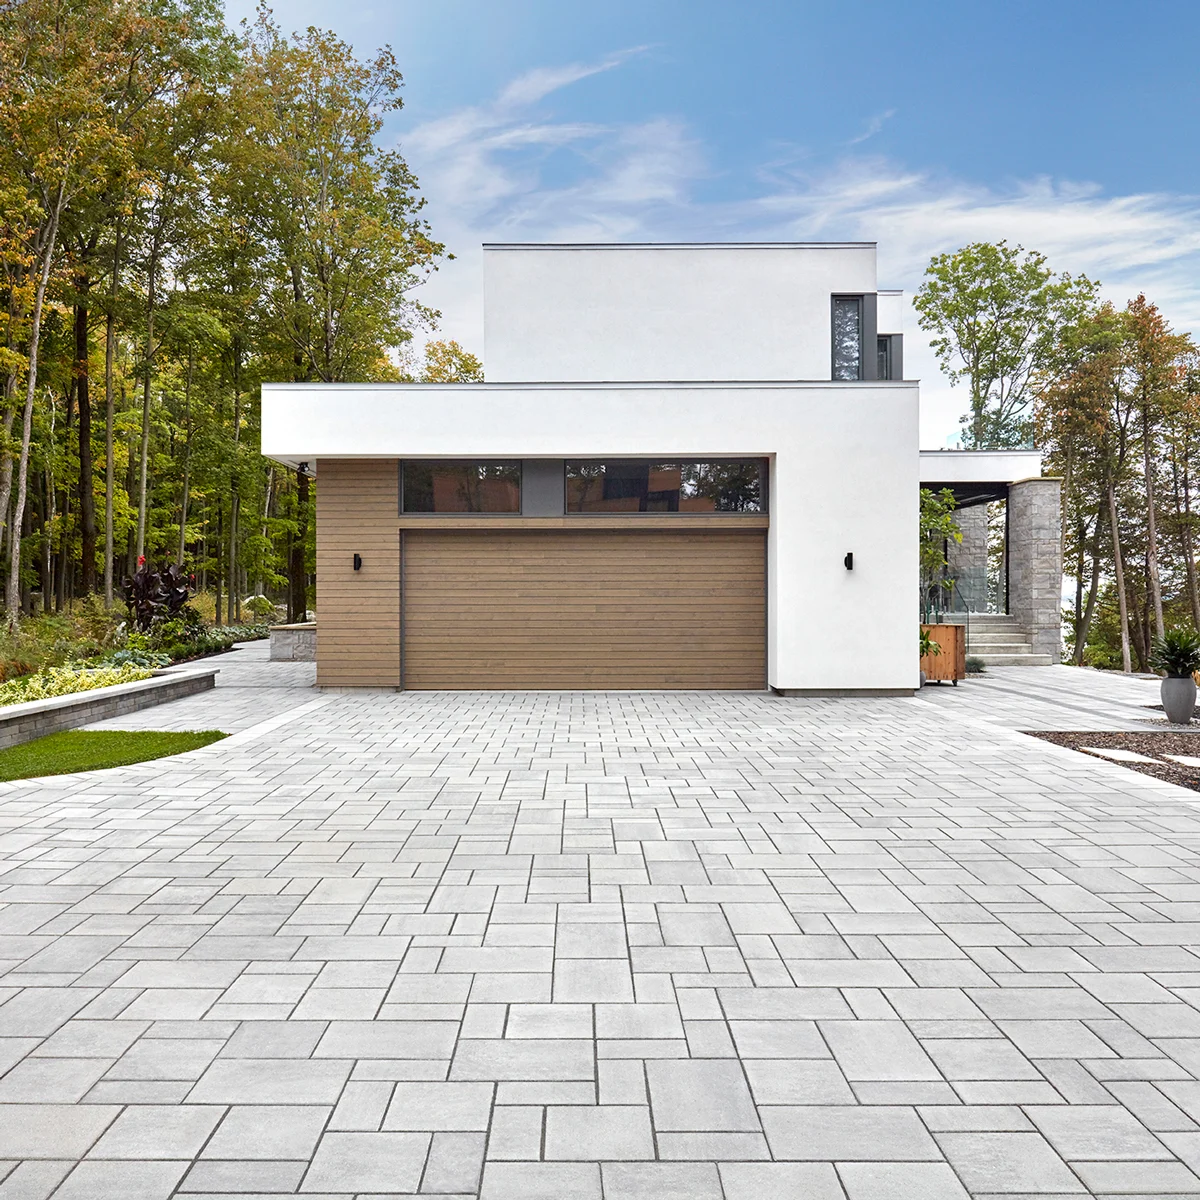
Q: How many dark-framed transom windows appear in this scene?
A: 2